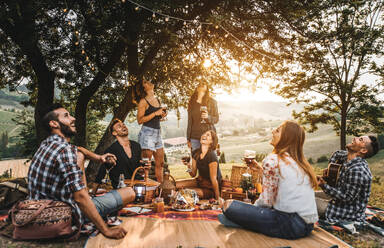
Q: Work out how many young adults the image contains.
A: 7